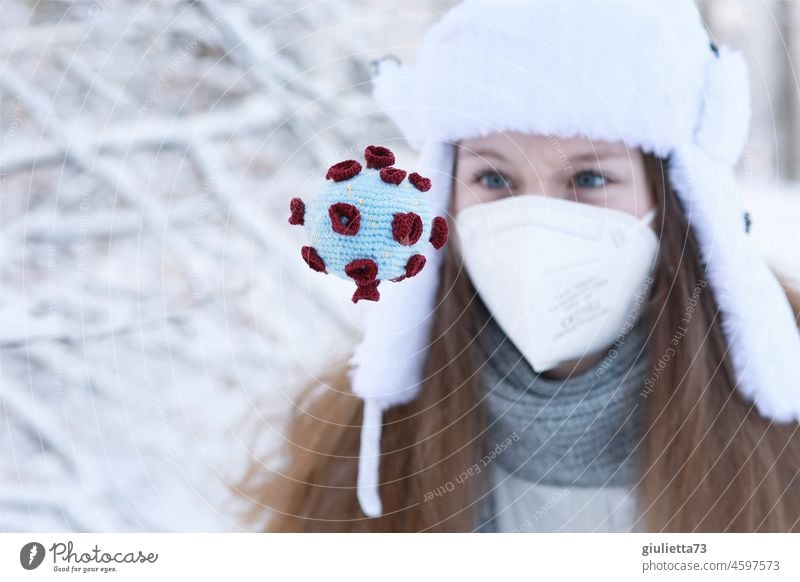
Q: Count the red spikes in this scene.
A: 12